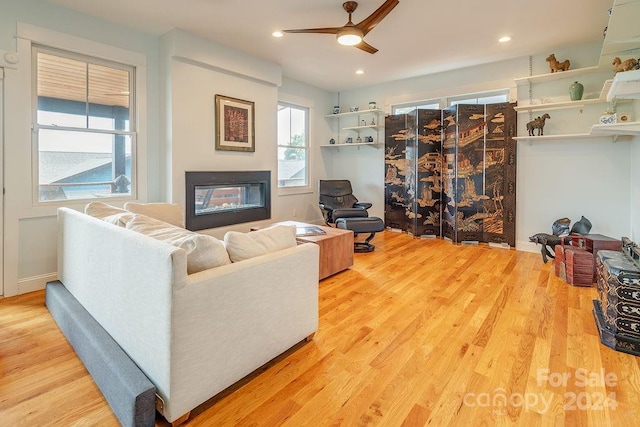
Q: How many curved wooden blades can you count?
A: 3